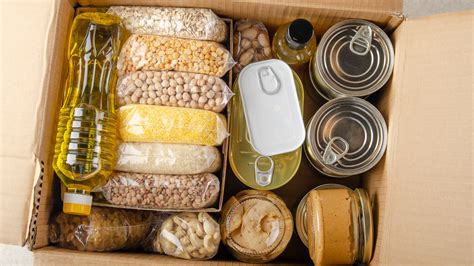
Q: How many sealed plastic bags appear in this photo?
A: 9